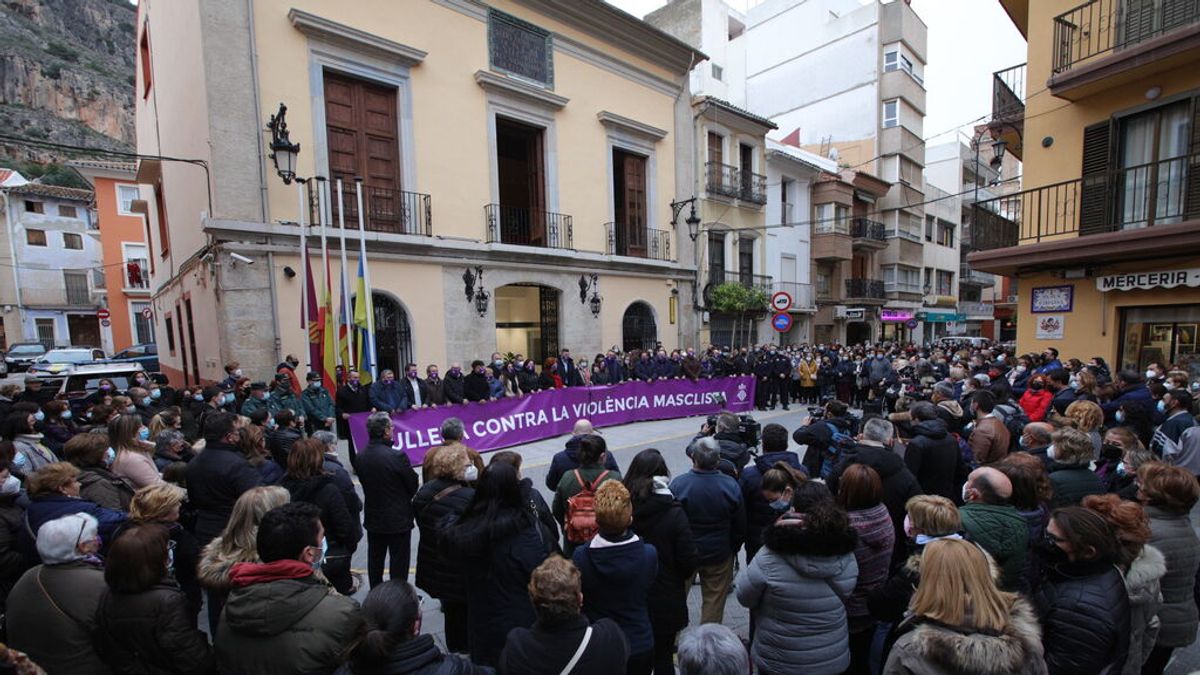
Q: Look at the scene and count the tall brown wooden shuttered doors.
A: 3